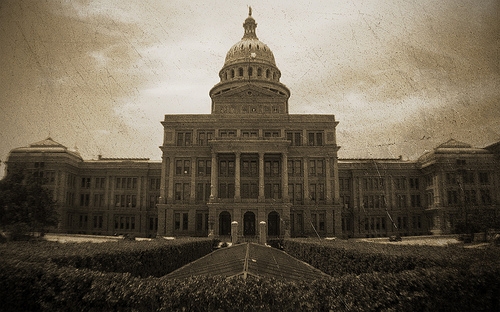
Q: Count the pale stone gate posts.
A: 2